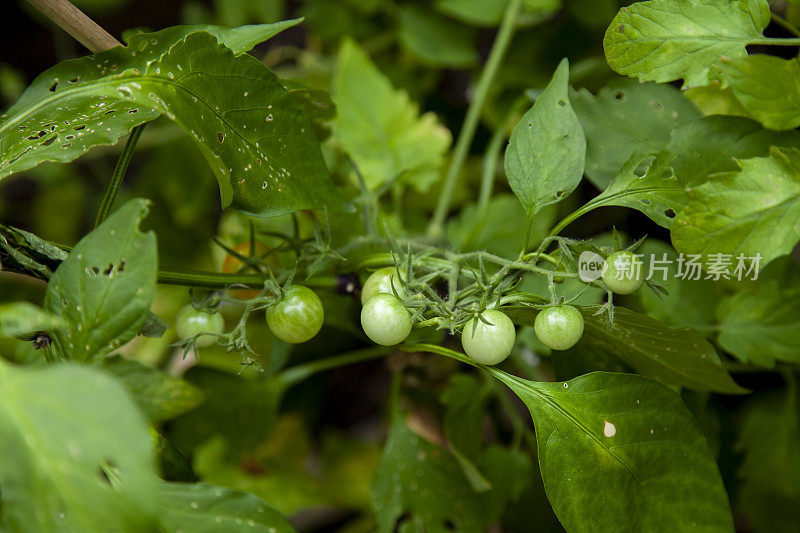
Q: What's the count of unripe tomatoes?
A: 7